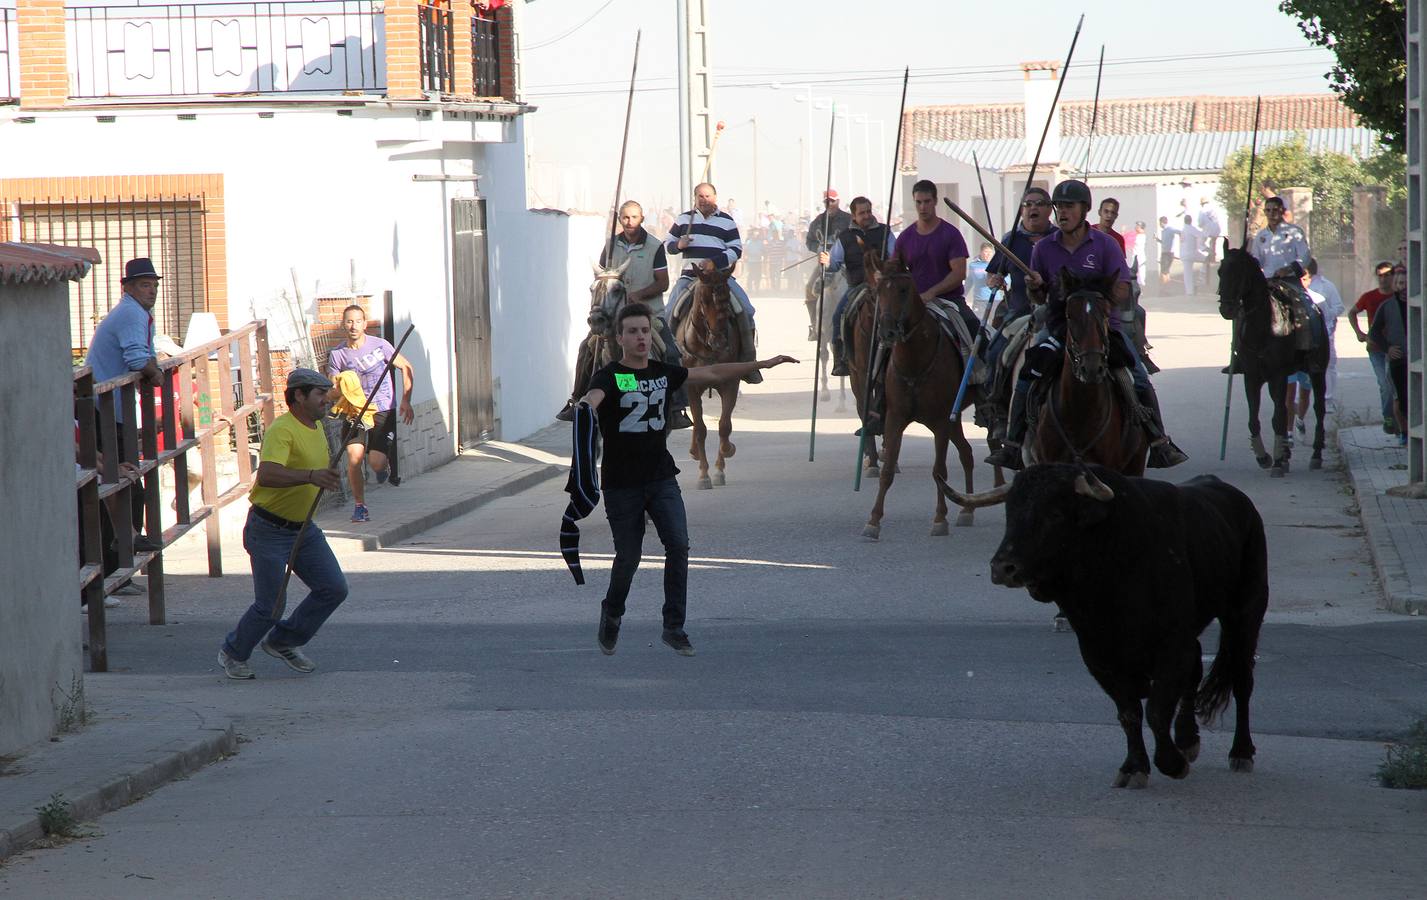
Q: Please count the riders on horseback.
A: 9